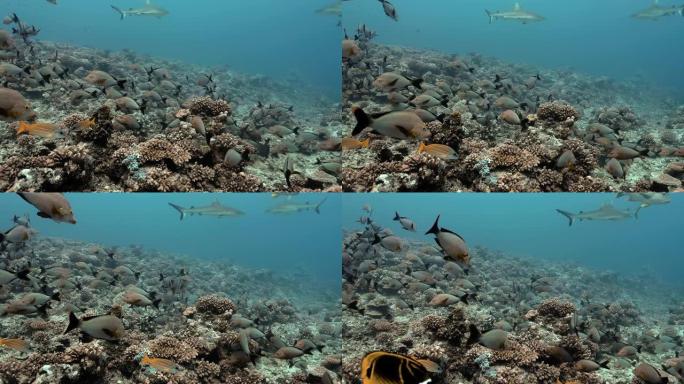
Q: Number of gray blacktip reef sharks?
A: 8